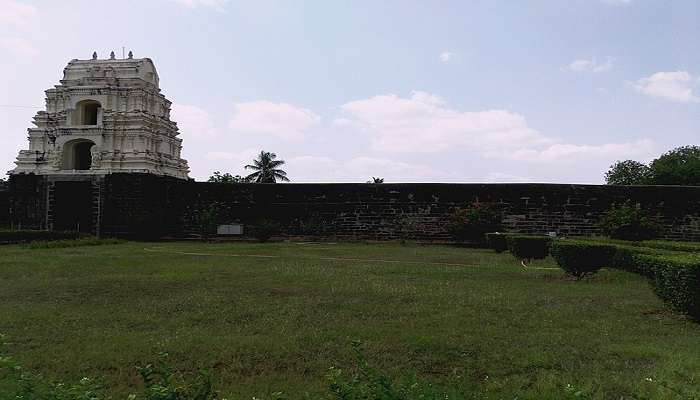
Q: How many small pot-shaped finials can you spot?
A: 3